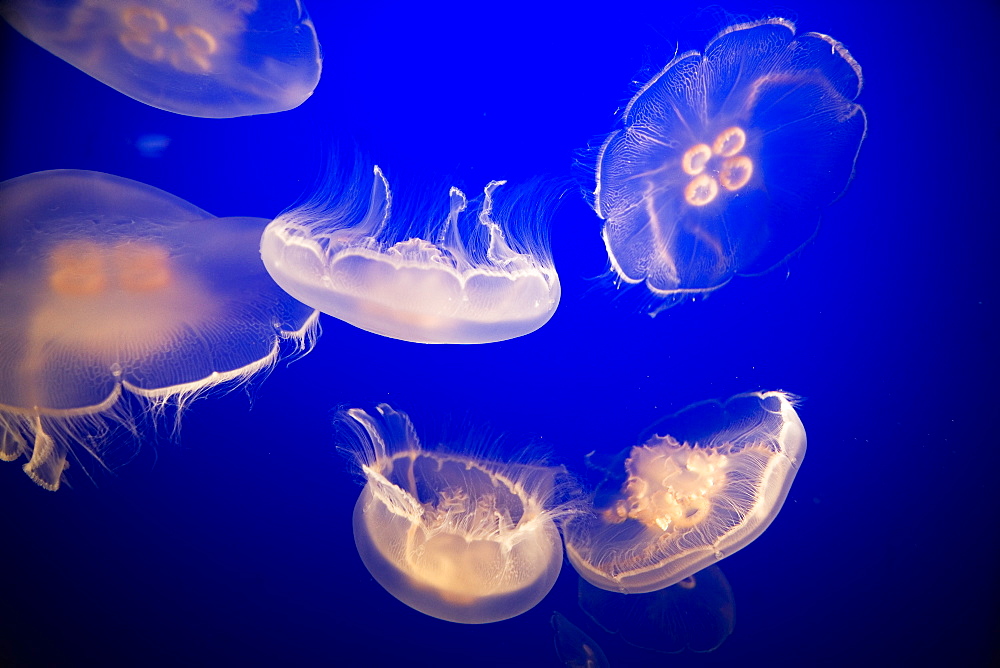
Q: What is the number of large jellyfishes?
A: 6